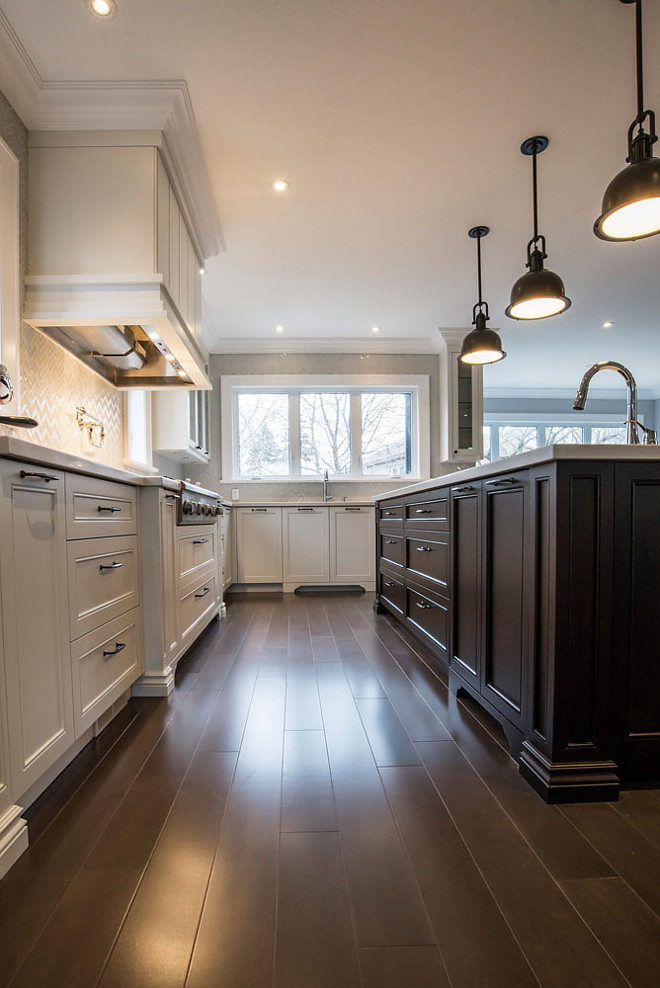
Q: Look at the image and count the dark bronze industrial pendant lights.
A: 3